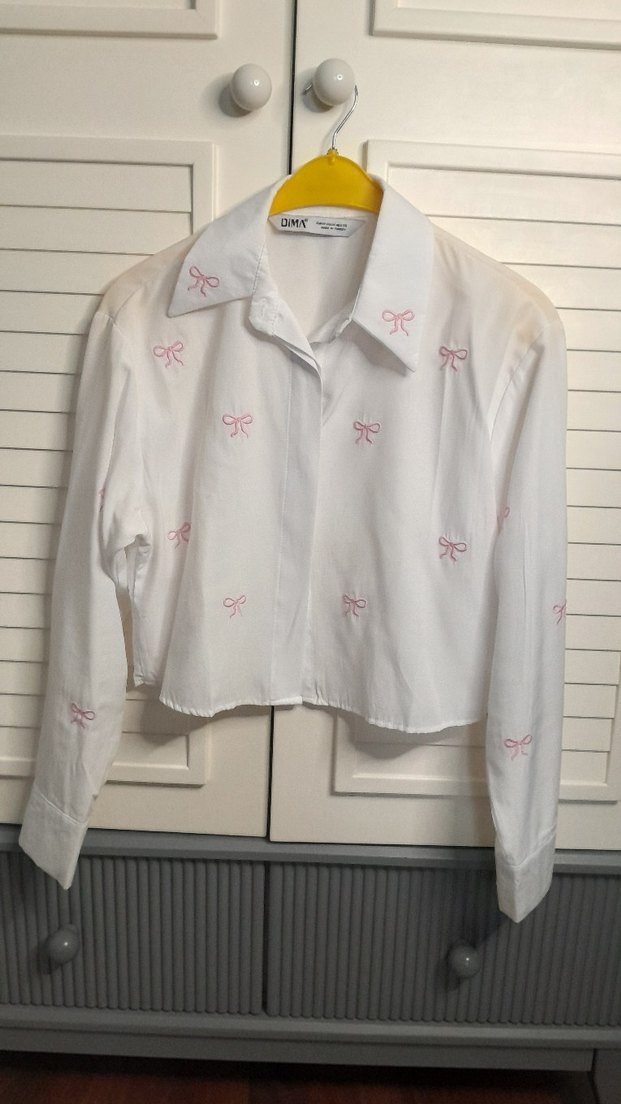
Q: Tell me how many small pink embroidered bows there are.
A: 15